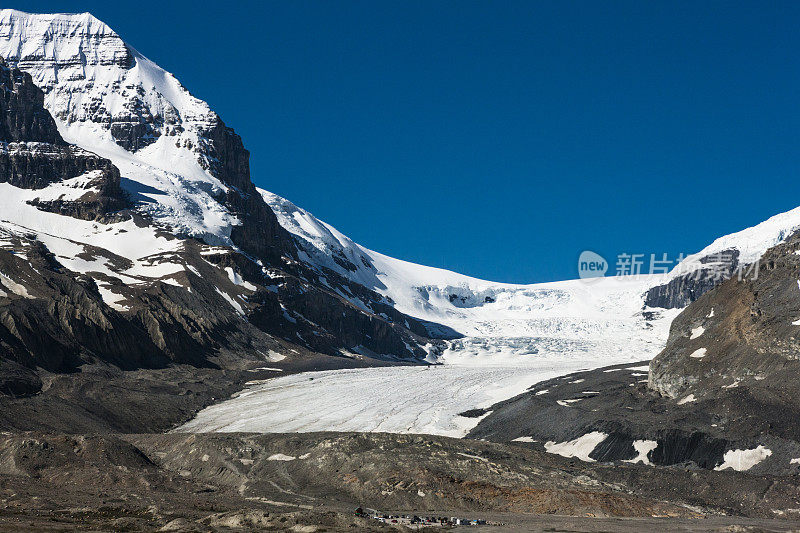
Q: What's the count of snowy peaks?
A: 2